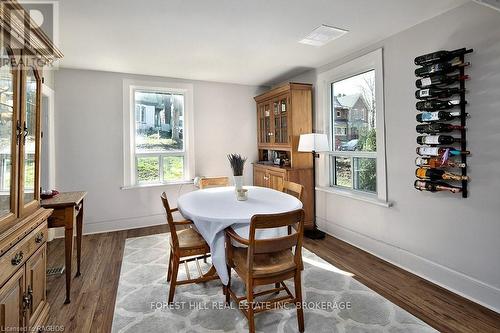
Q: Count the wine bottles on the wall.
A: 12